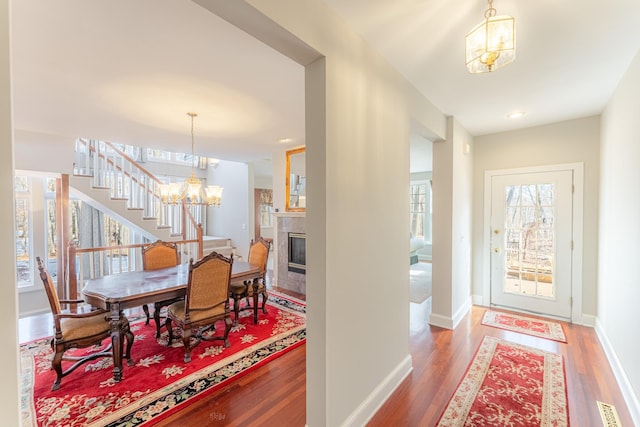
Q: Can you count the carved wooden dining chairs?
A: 4